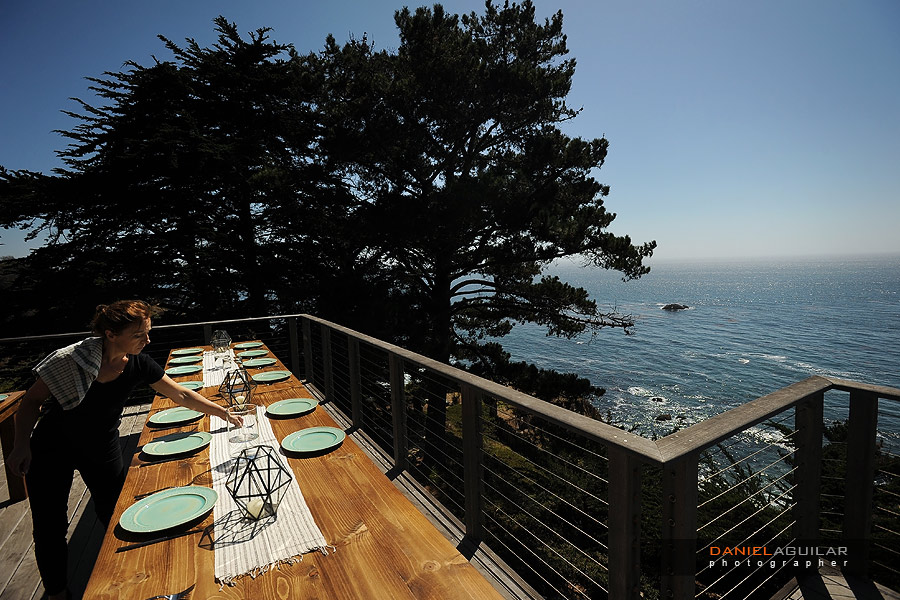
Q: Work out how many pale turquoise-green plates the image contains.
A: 13